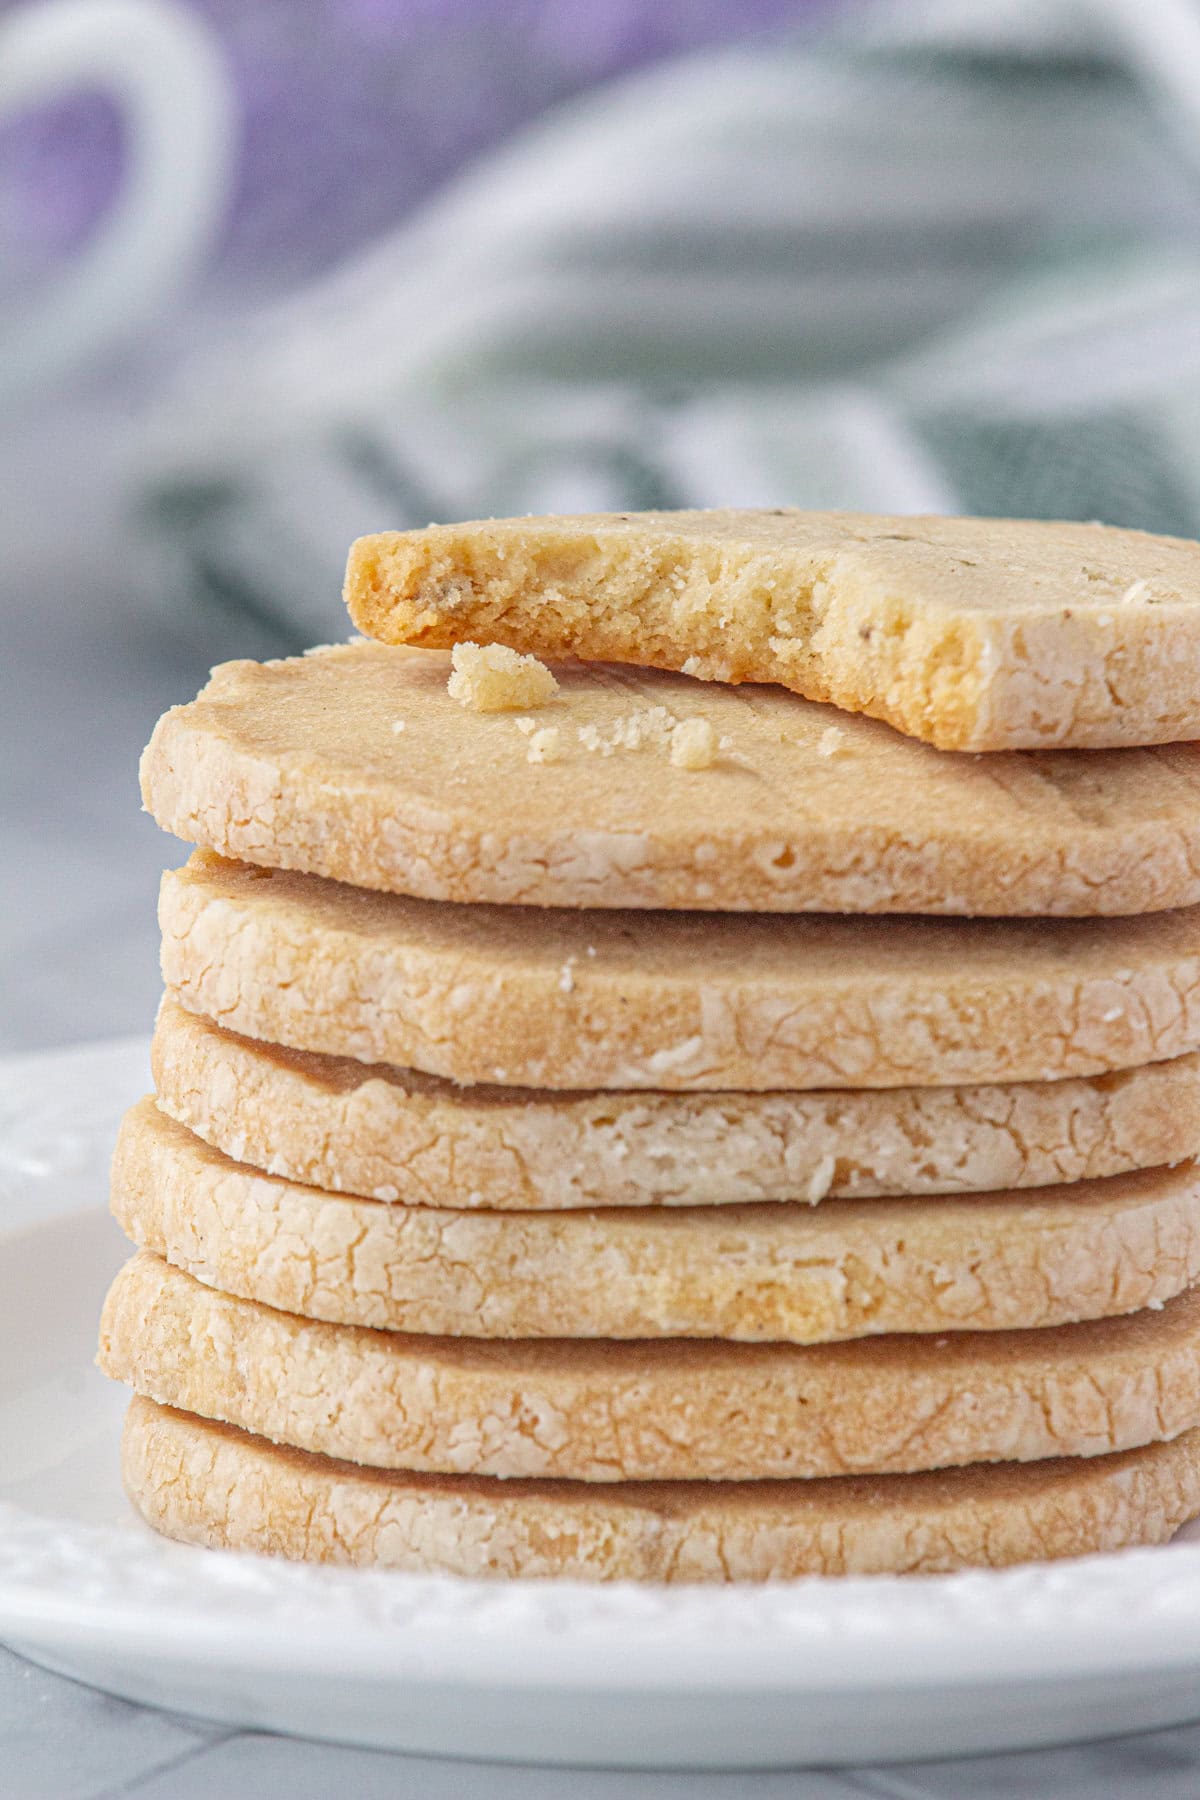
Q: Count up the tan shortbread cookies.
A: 7